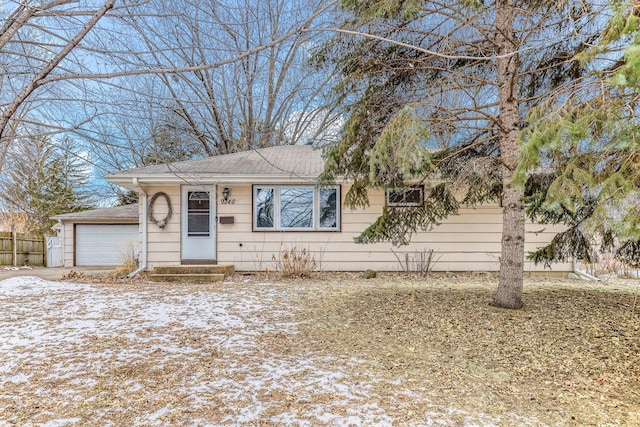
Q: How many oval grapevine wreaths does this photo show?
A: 1